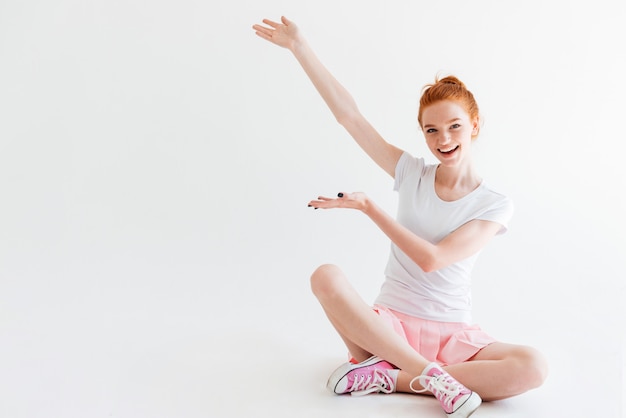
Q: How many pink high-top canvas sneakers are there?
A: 2